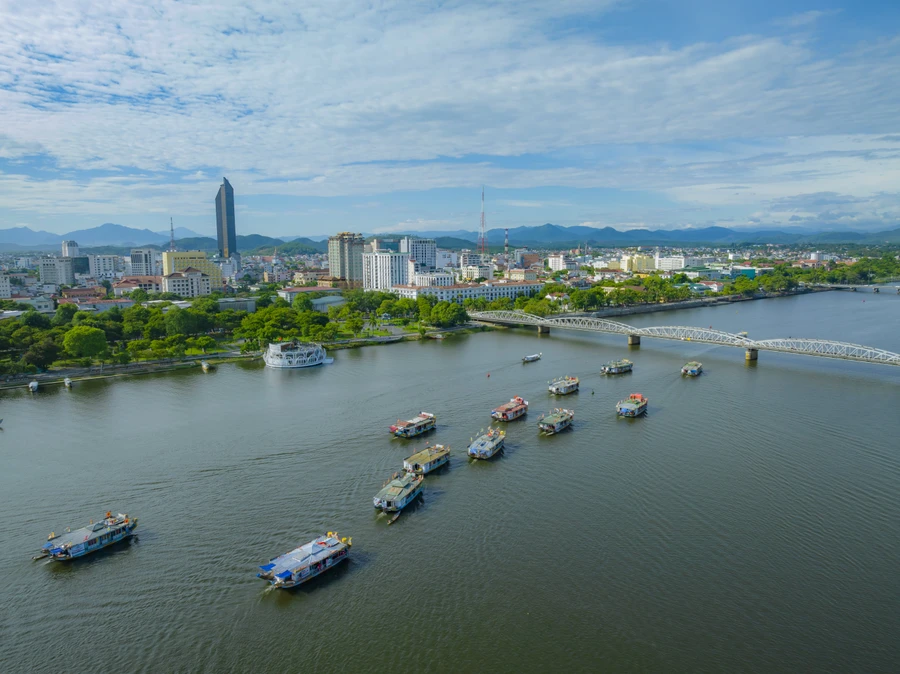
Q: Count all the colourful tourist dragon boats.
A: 12